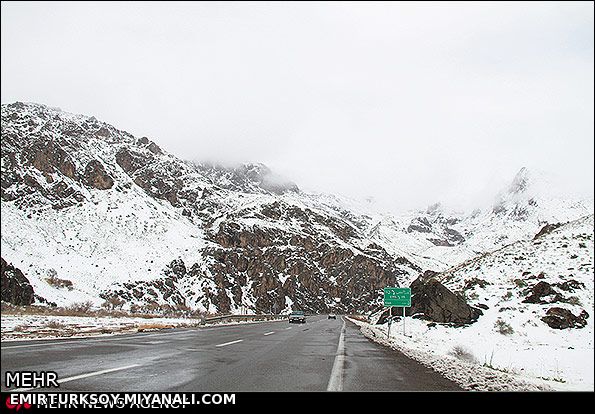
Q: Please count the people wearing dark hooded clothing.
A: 0